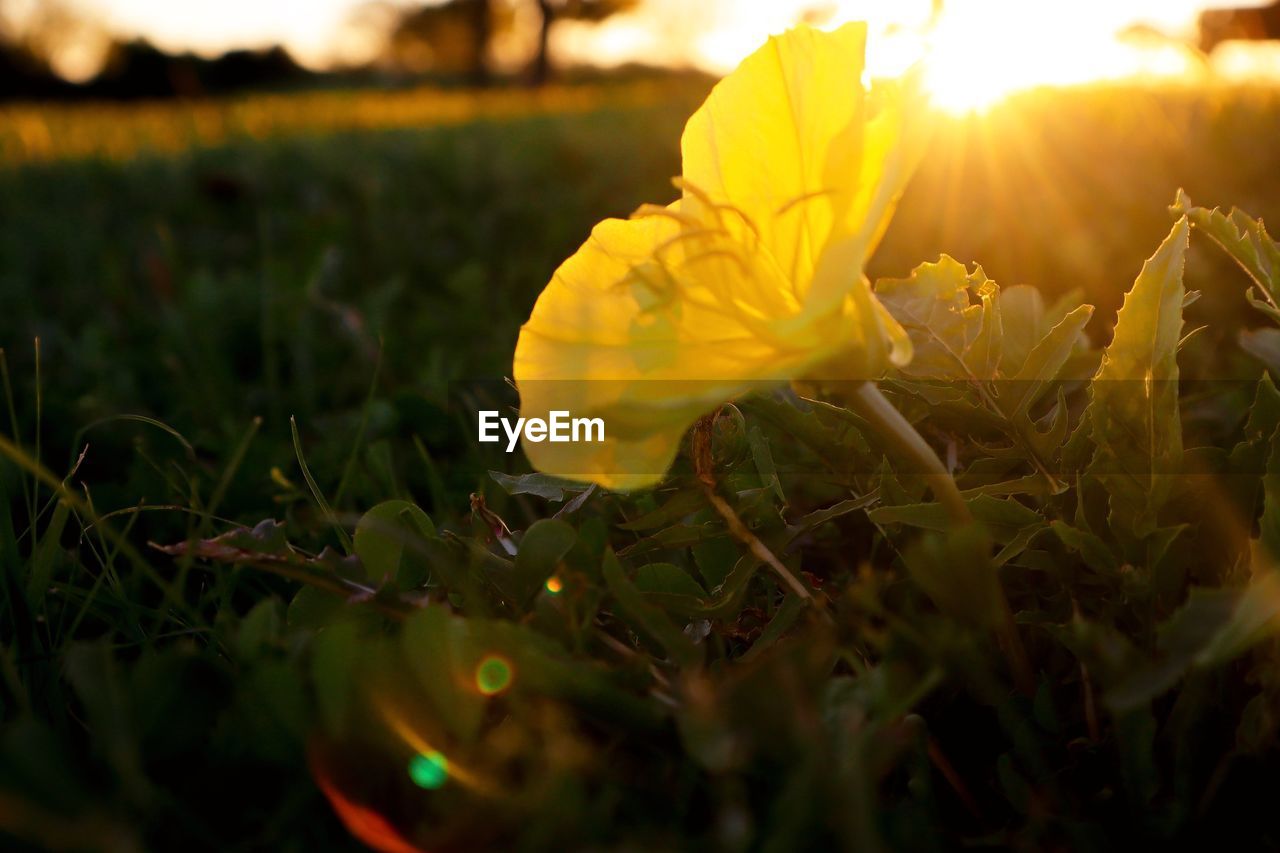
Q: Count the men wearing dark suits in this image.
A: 0